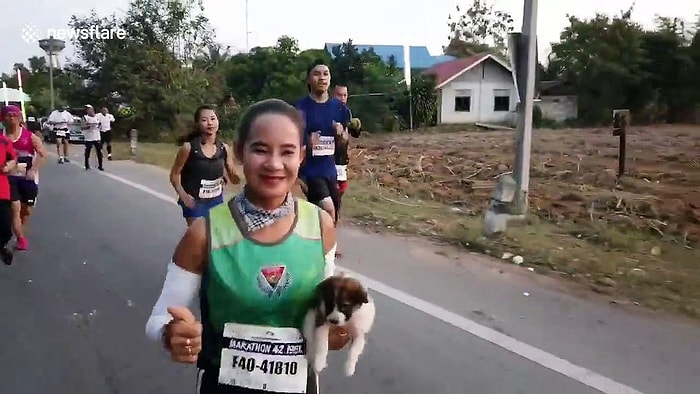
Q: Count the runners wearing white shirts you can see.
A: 3